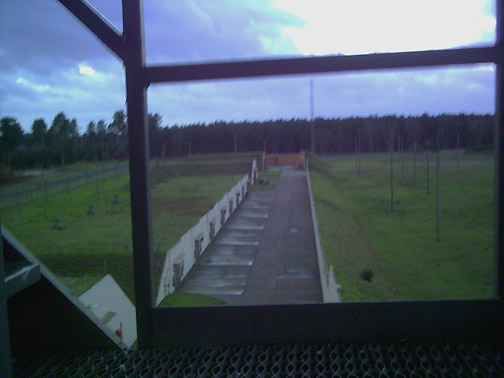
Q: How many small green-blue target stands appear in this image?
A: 3